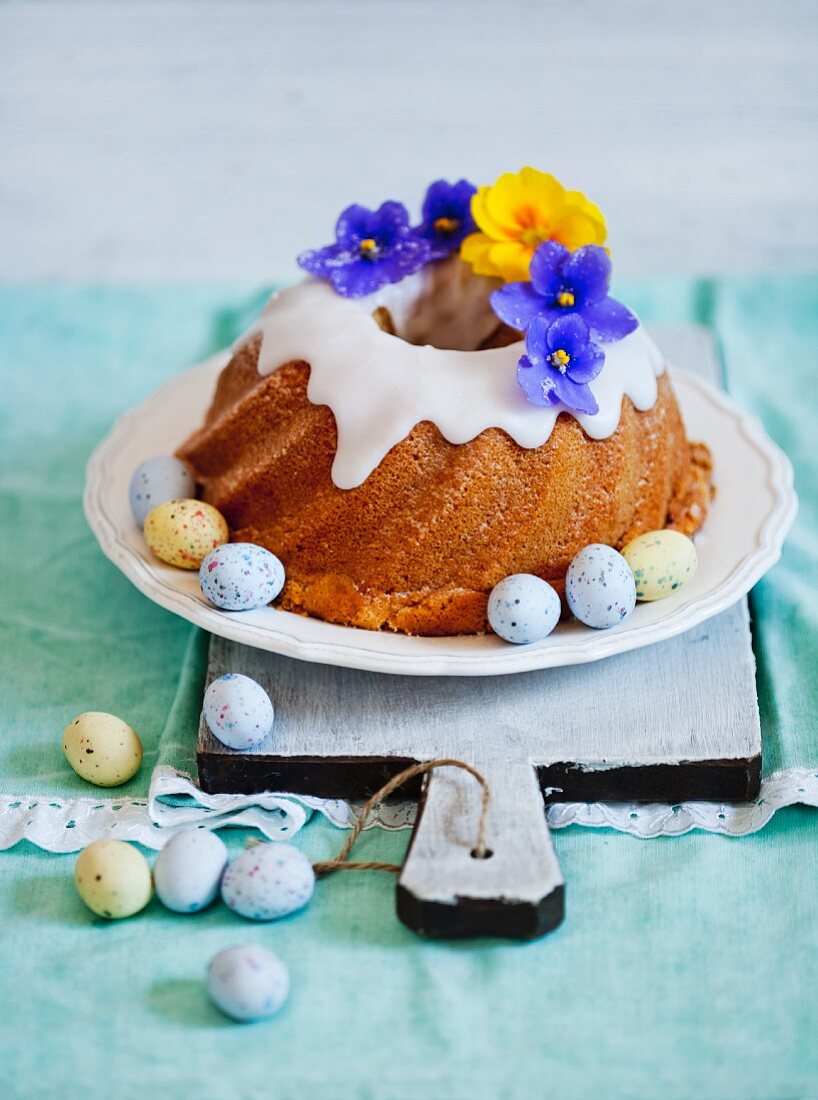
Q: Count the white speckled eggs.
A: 8